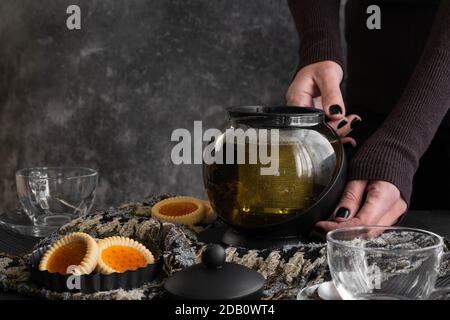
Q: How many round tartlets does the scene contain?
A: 4